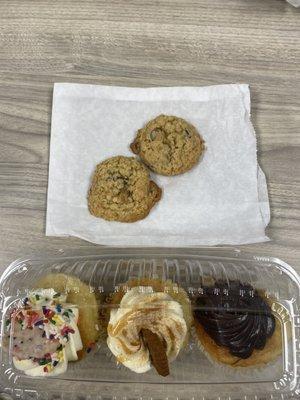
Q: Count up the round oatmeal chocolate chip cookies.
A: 2